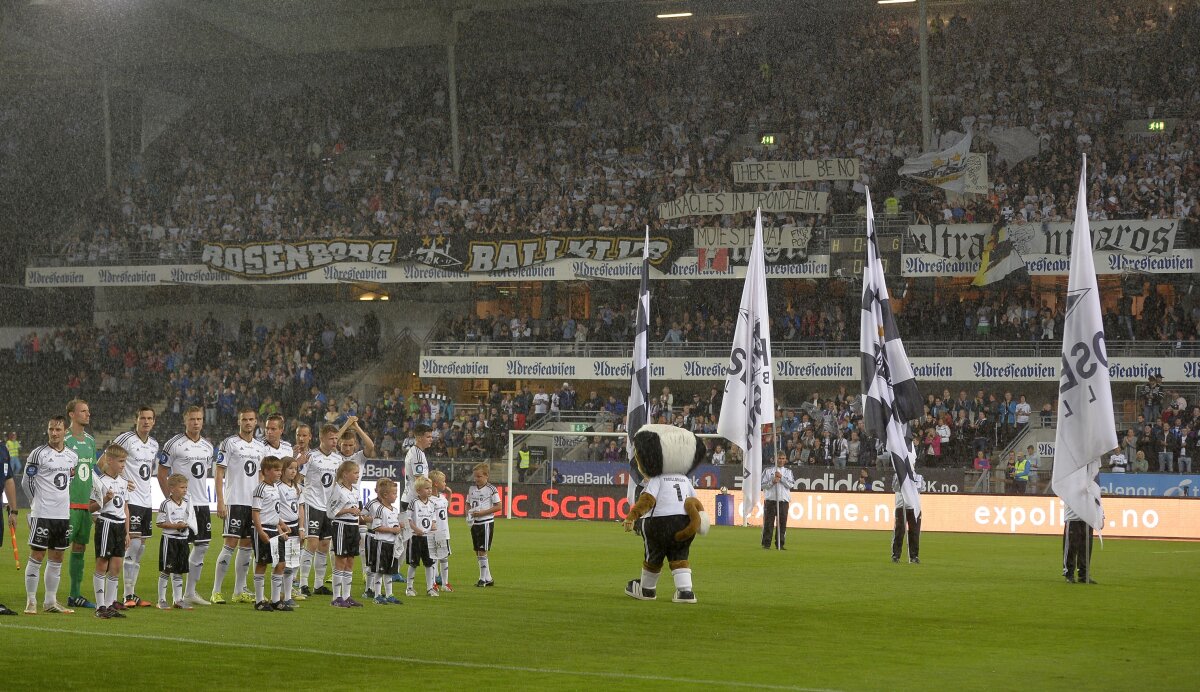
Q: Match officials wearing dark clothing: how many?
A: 1